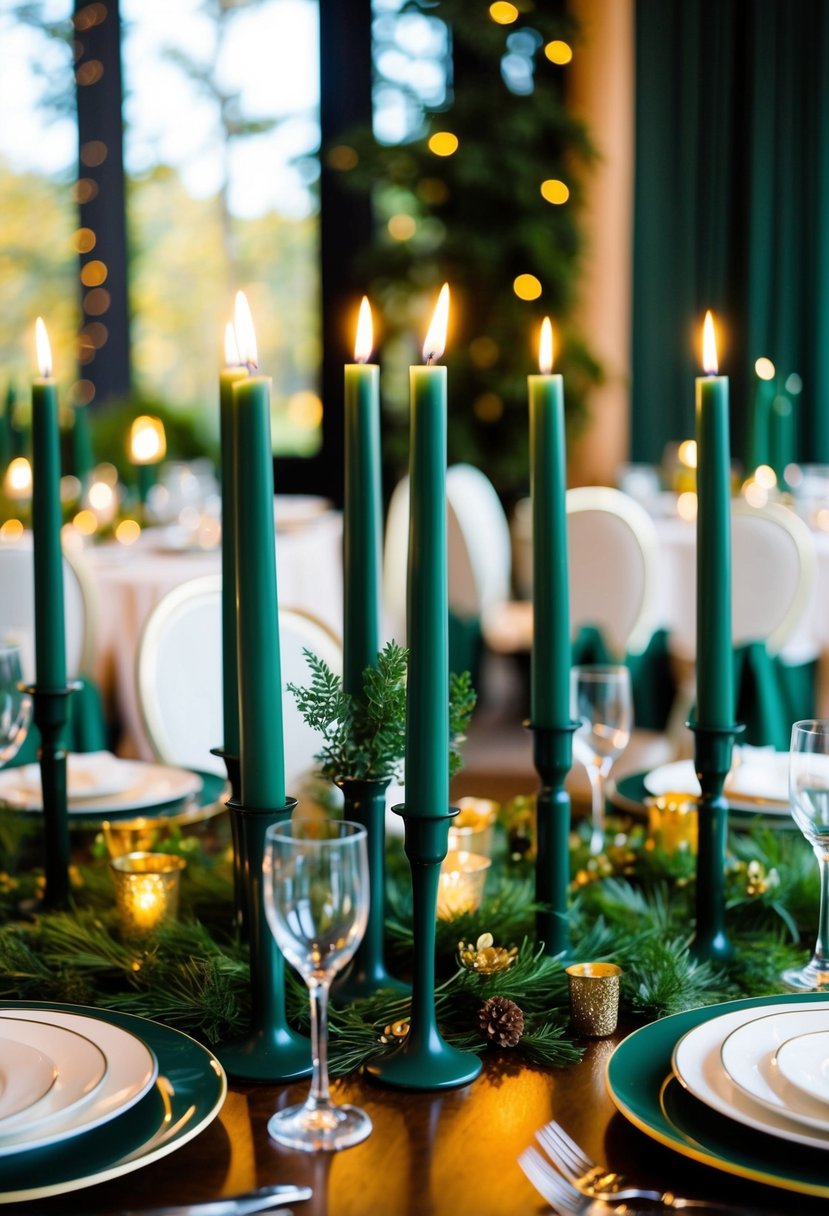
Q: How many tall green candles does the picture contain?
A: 7